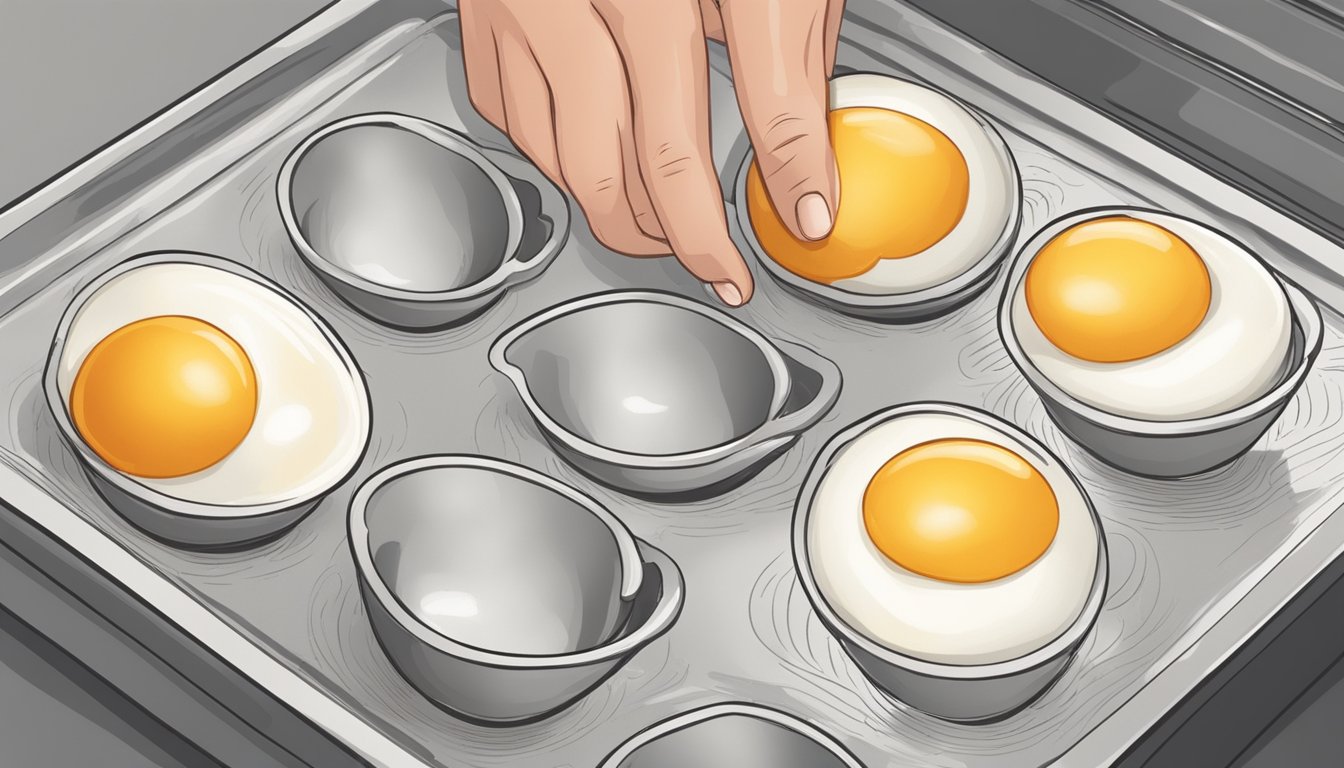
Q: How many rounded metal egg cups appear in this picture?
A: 8